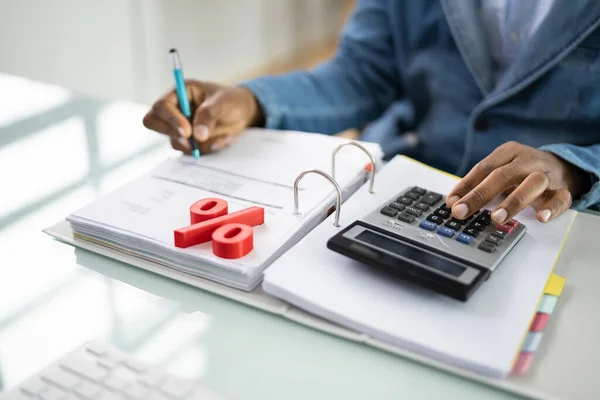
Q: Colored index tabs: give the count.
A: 5